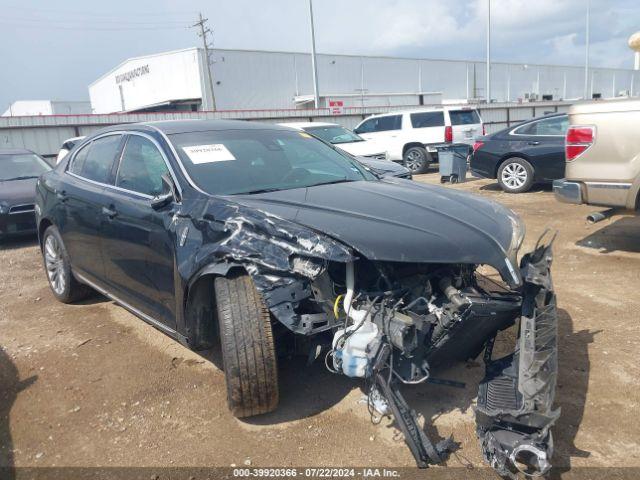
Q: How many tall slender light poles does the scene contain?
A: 3